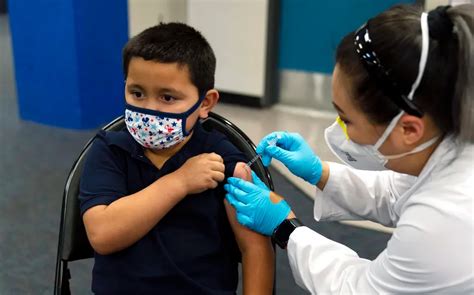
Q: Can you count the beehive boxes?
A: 0